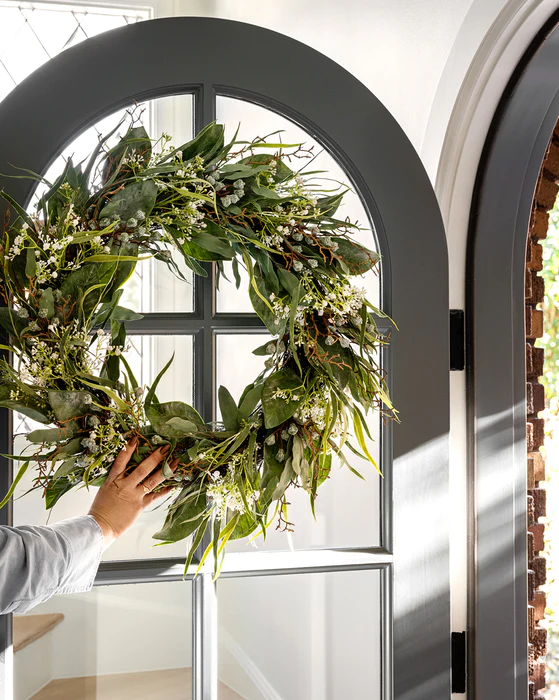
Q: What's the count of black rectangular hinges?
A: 2